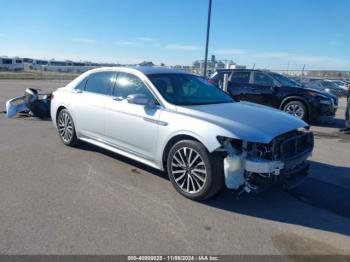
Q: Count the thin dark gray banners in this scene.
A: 1